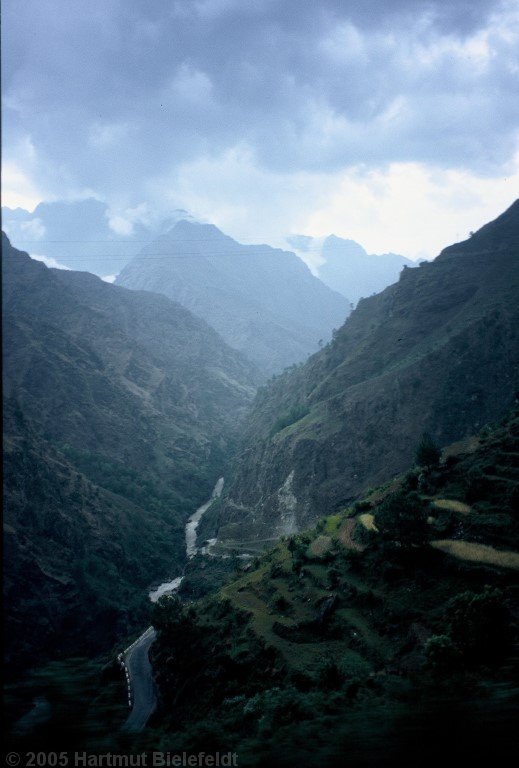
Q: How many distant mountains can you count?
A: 3